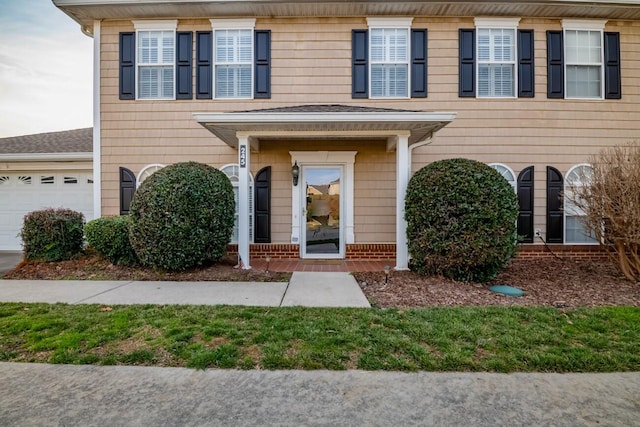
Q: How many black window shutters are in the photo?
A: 14